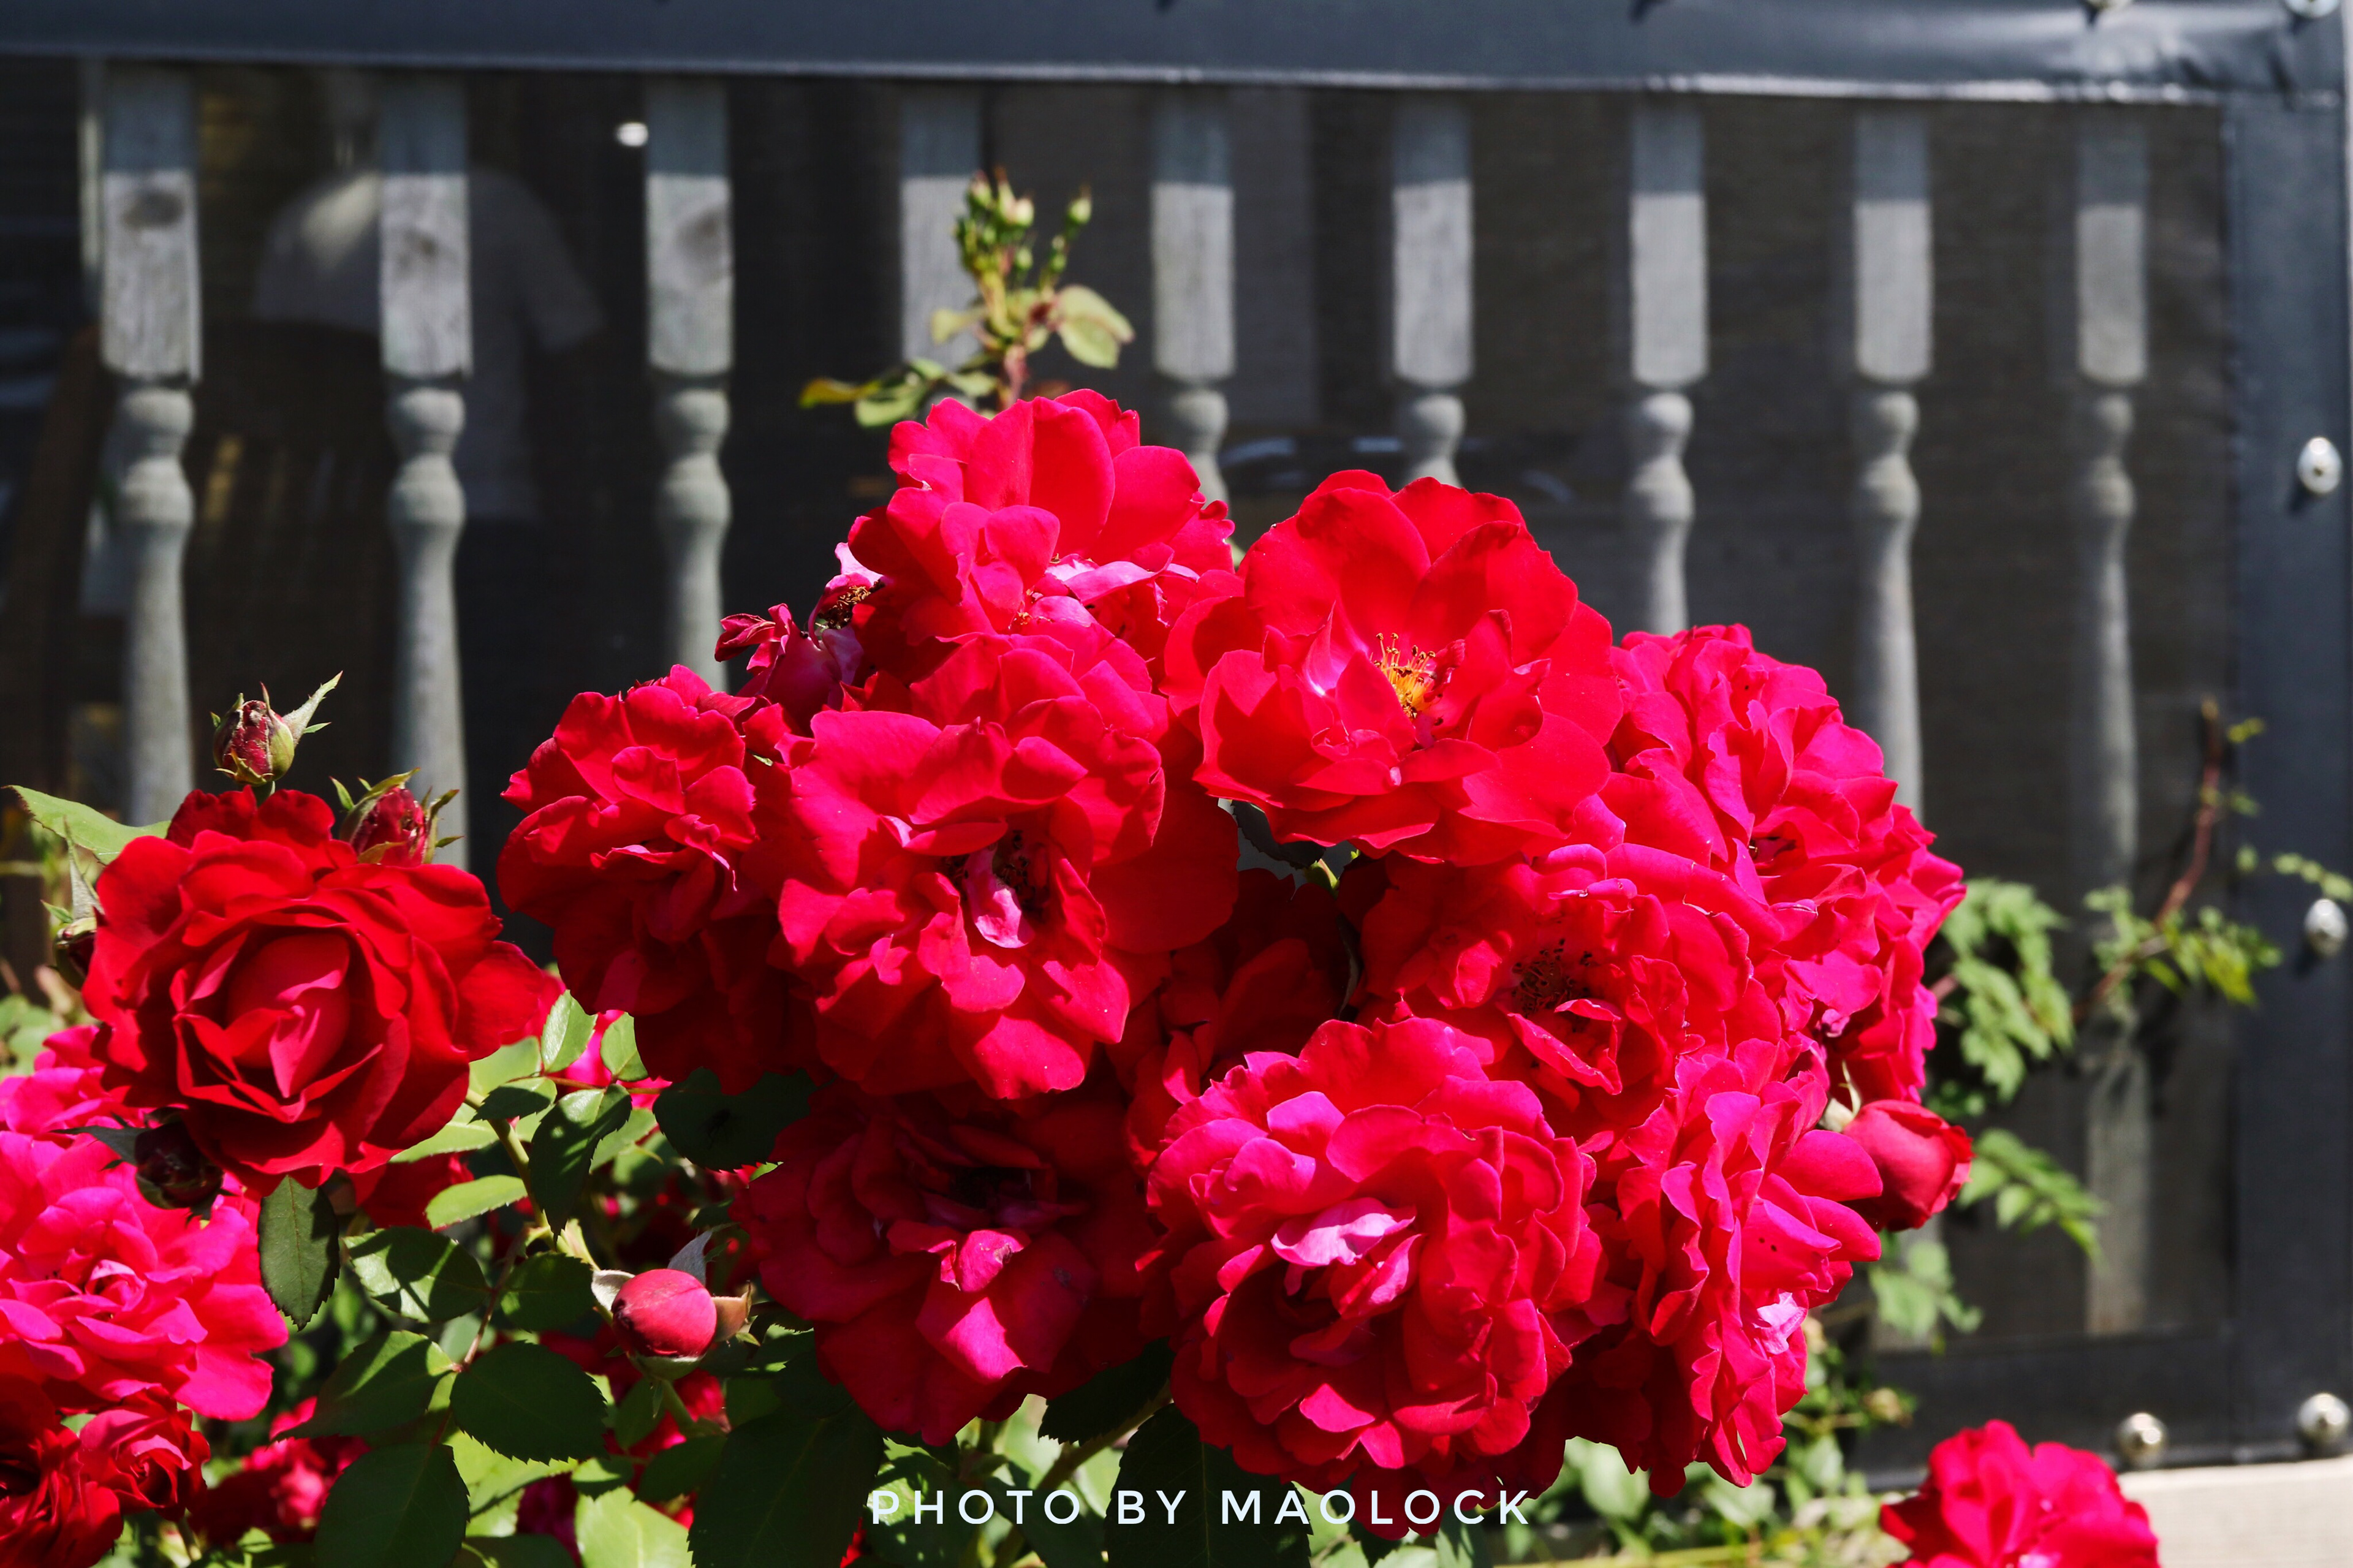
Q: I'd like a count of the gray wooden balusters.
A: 9